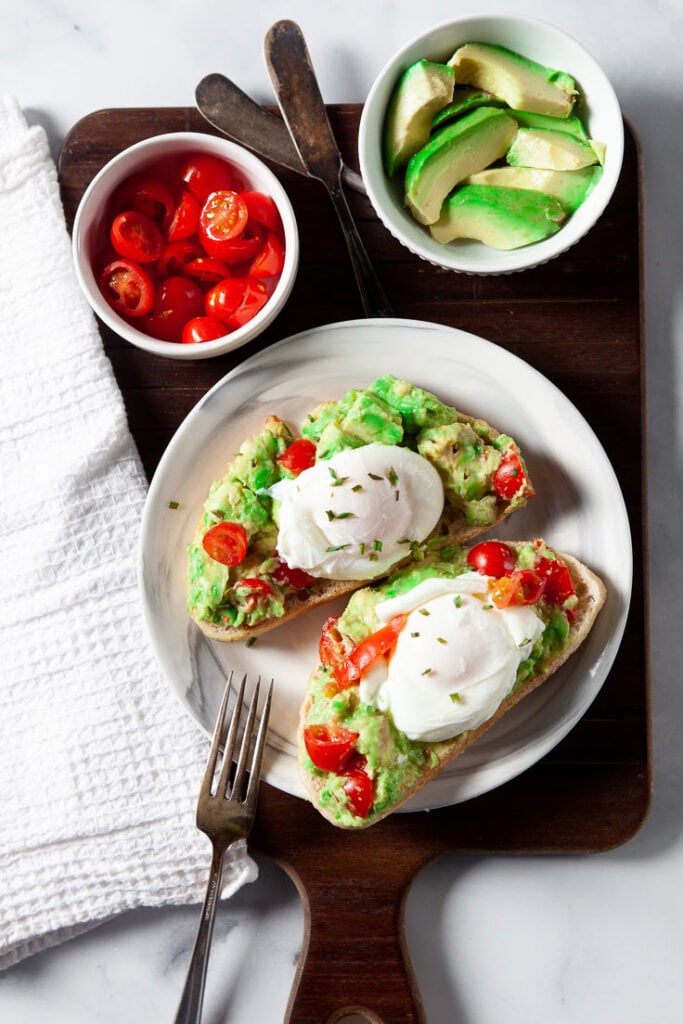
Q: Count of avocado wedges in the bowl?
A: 8